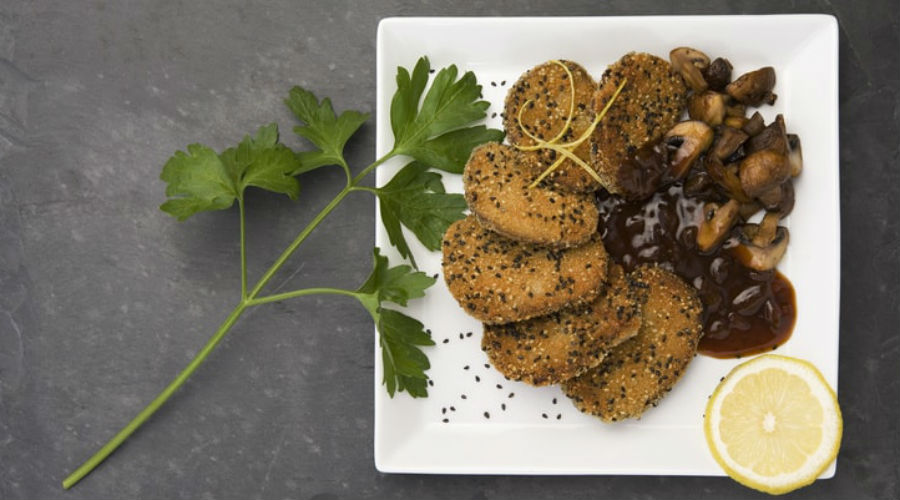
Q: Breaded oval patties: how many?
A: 6